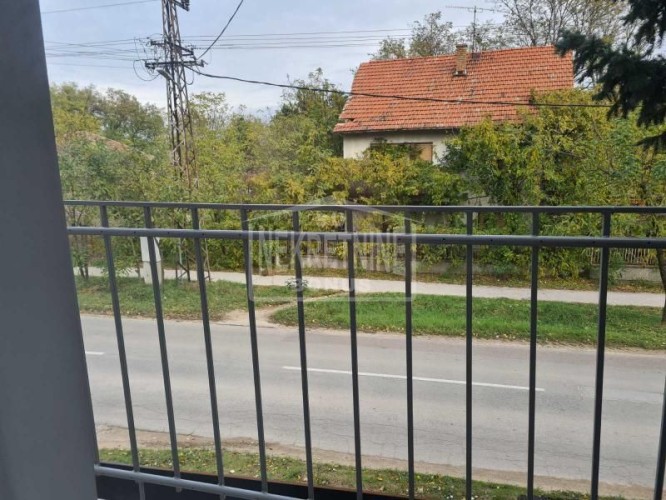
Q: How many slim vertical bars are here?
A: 11